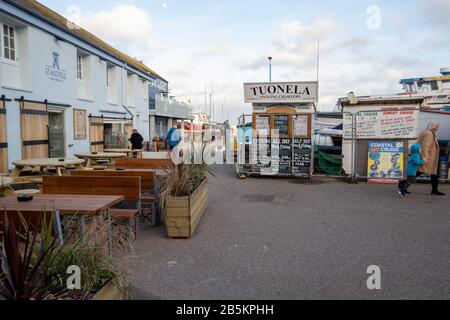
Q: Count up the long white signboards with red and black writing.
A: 1